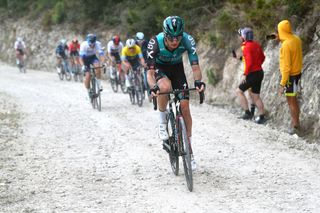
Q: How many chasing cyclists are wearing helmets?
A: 7